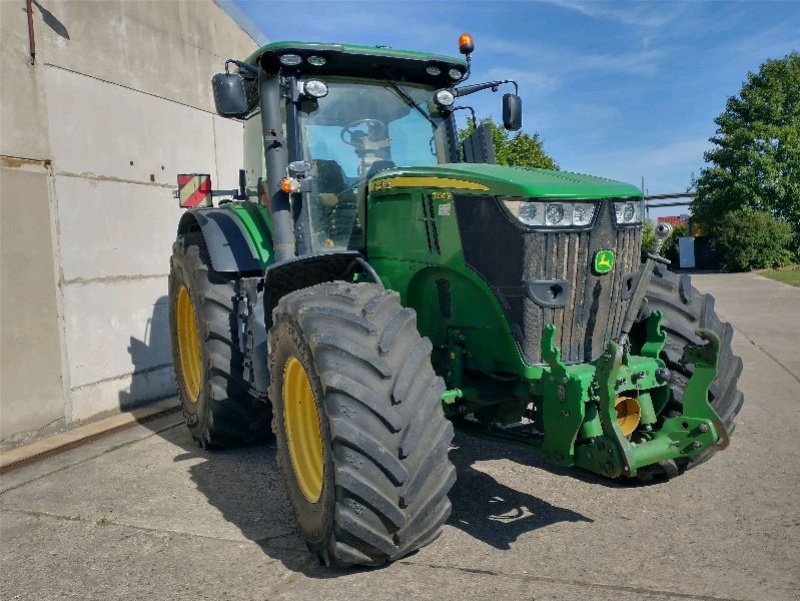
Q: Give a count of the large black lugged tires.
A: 3